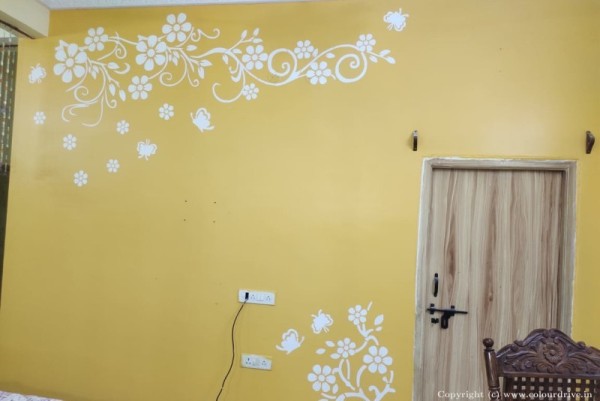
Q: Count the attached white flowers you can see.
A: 14